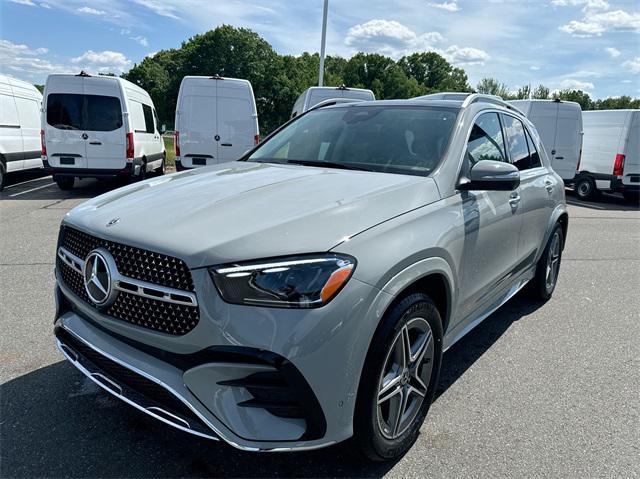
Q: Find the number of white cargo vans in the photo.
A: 6